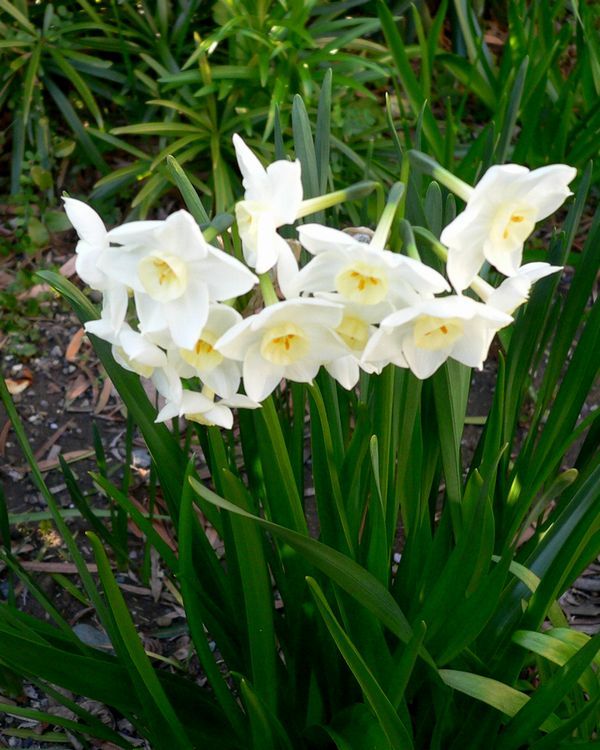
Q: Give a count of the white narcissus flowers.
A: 12